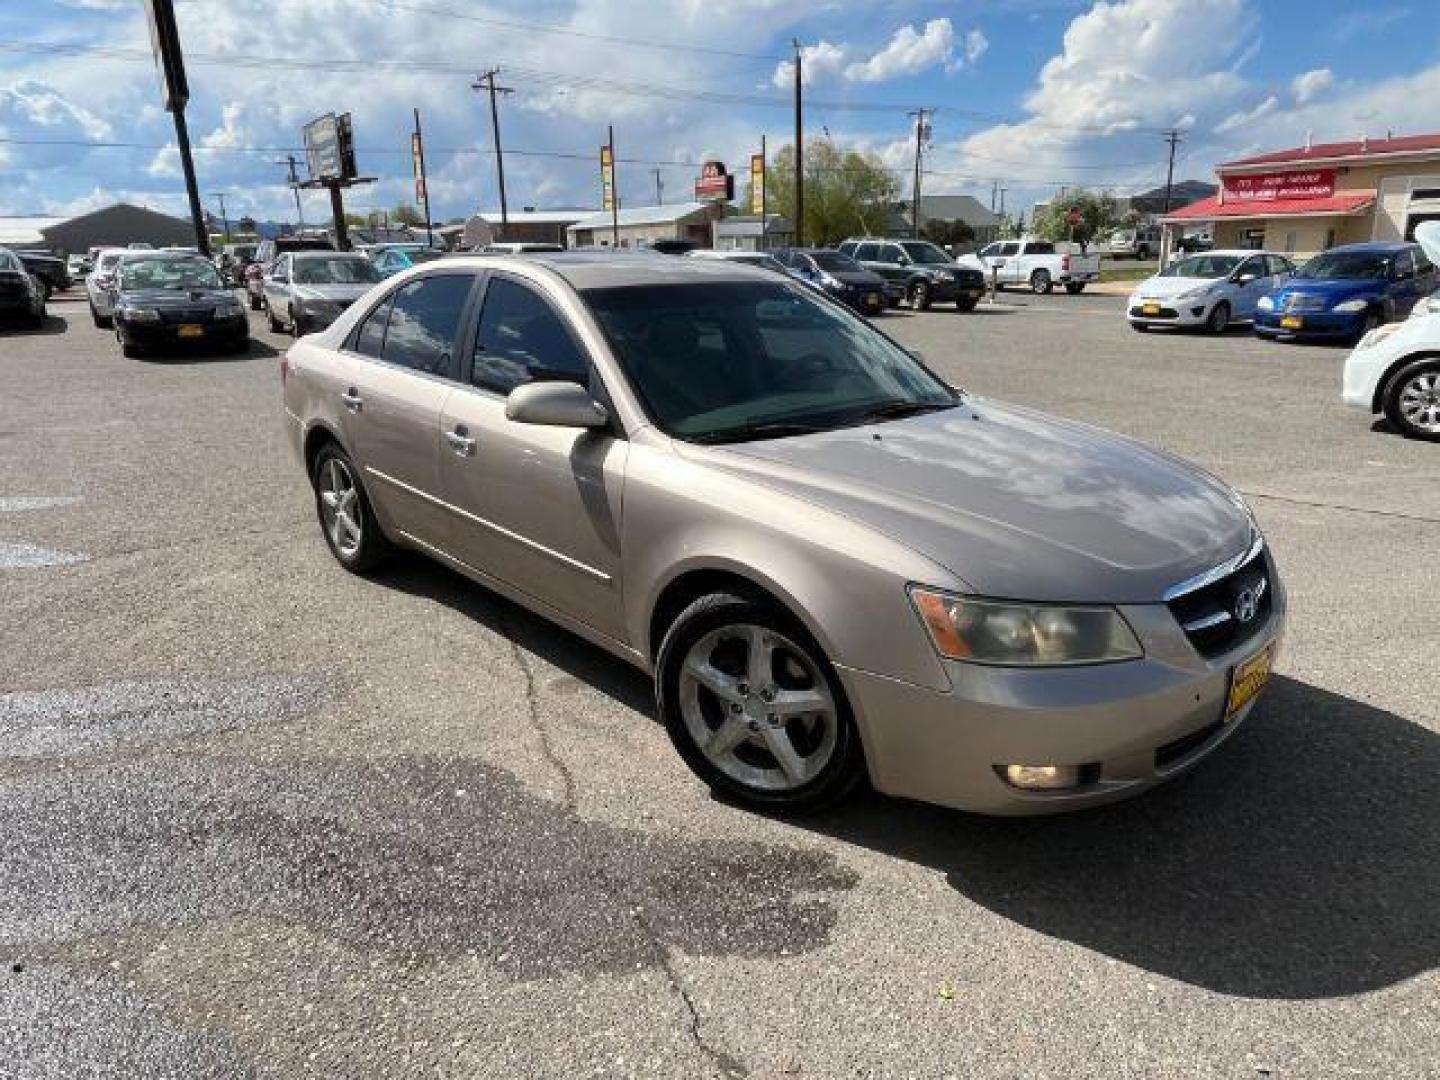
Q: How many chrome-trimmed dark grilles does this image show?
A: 1